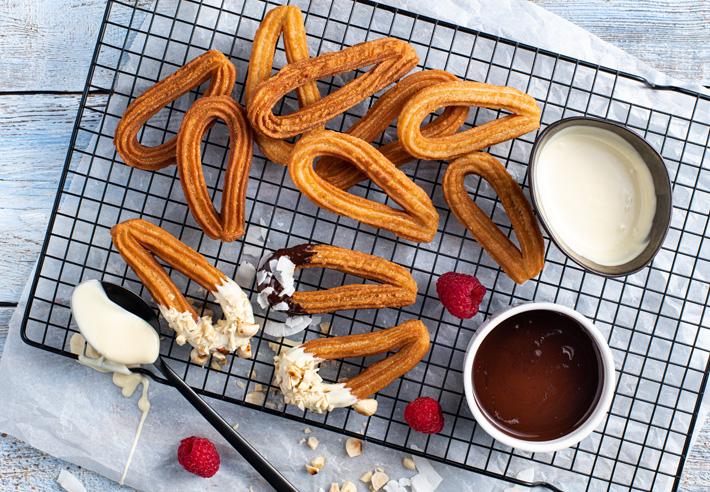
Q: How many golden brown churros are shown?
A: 11